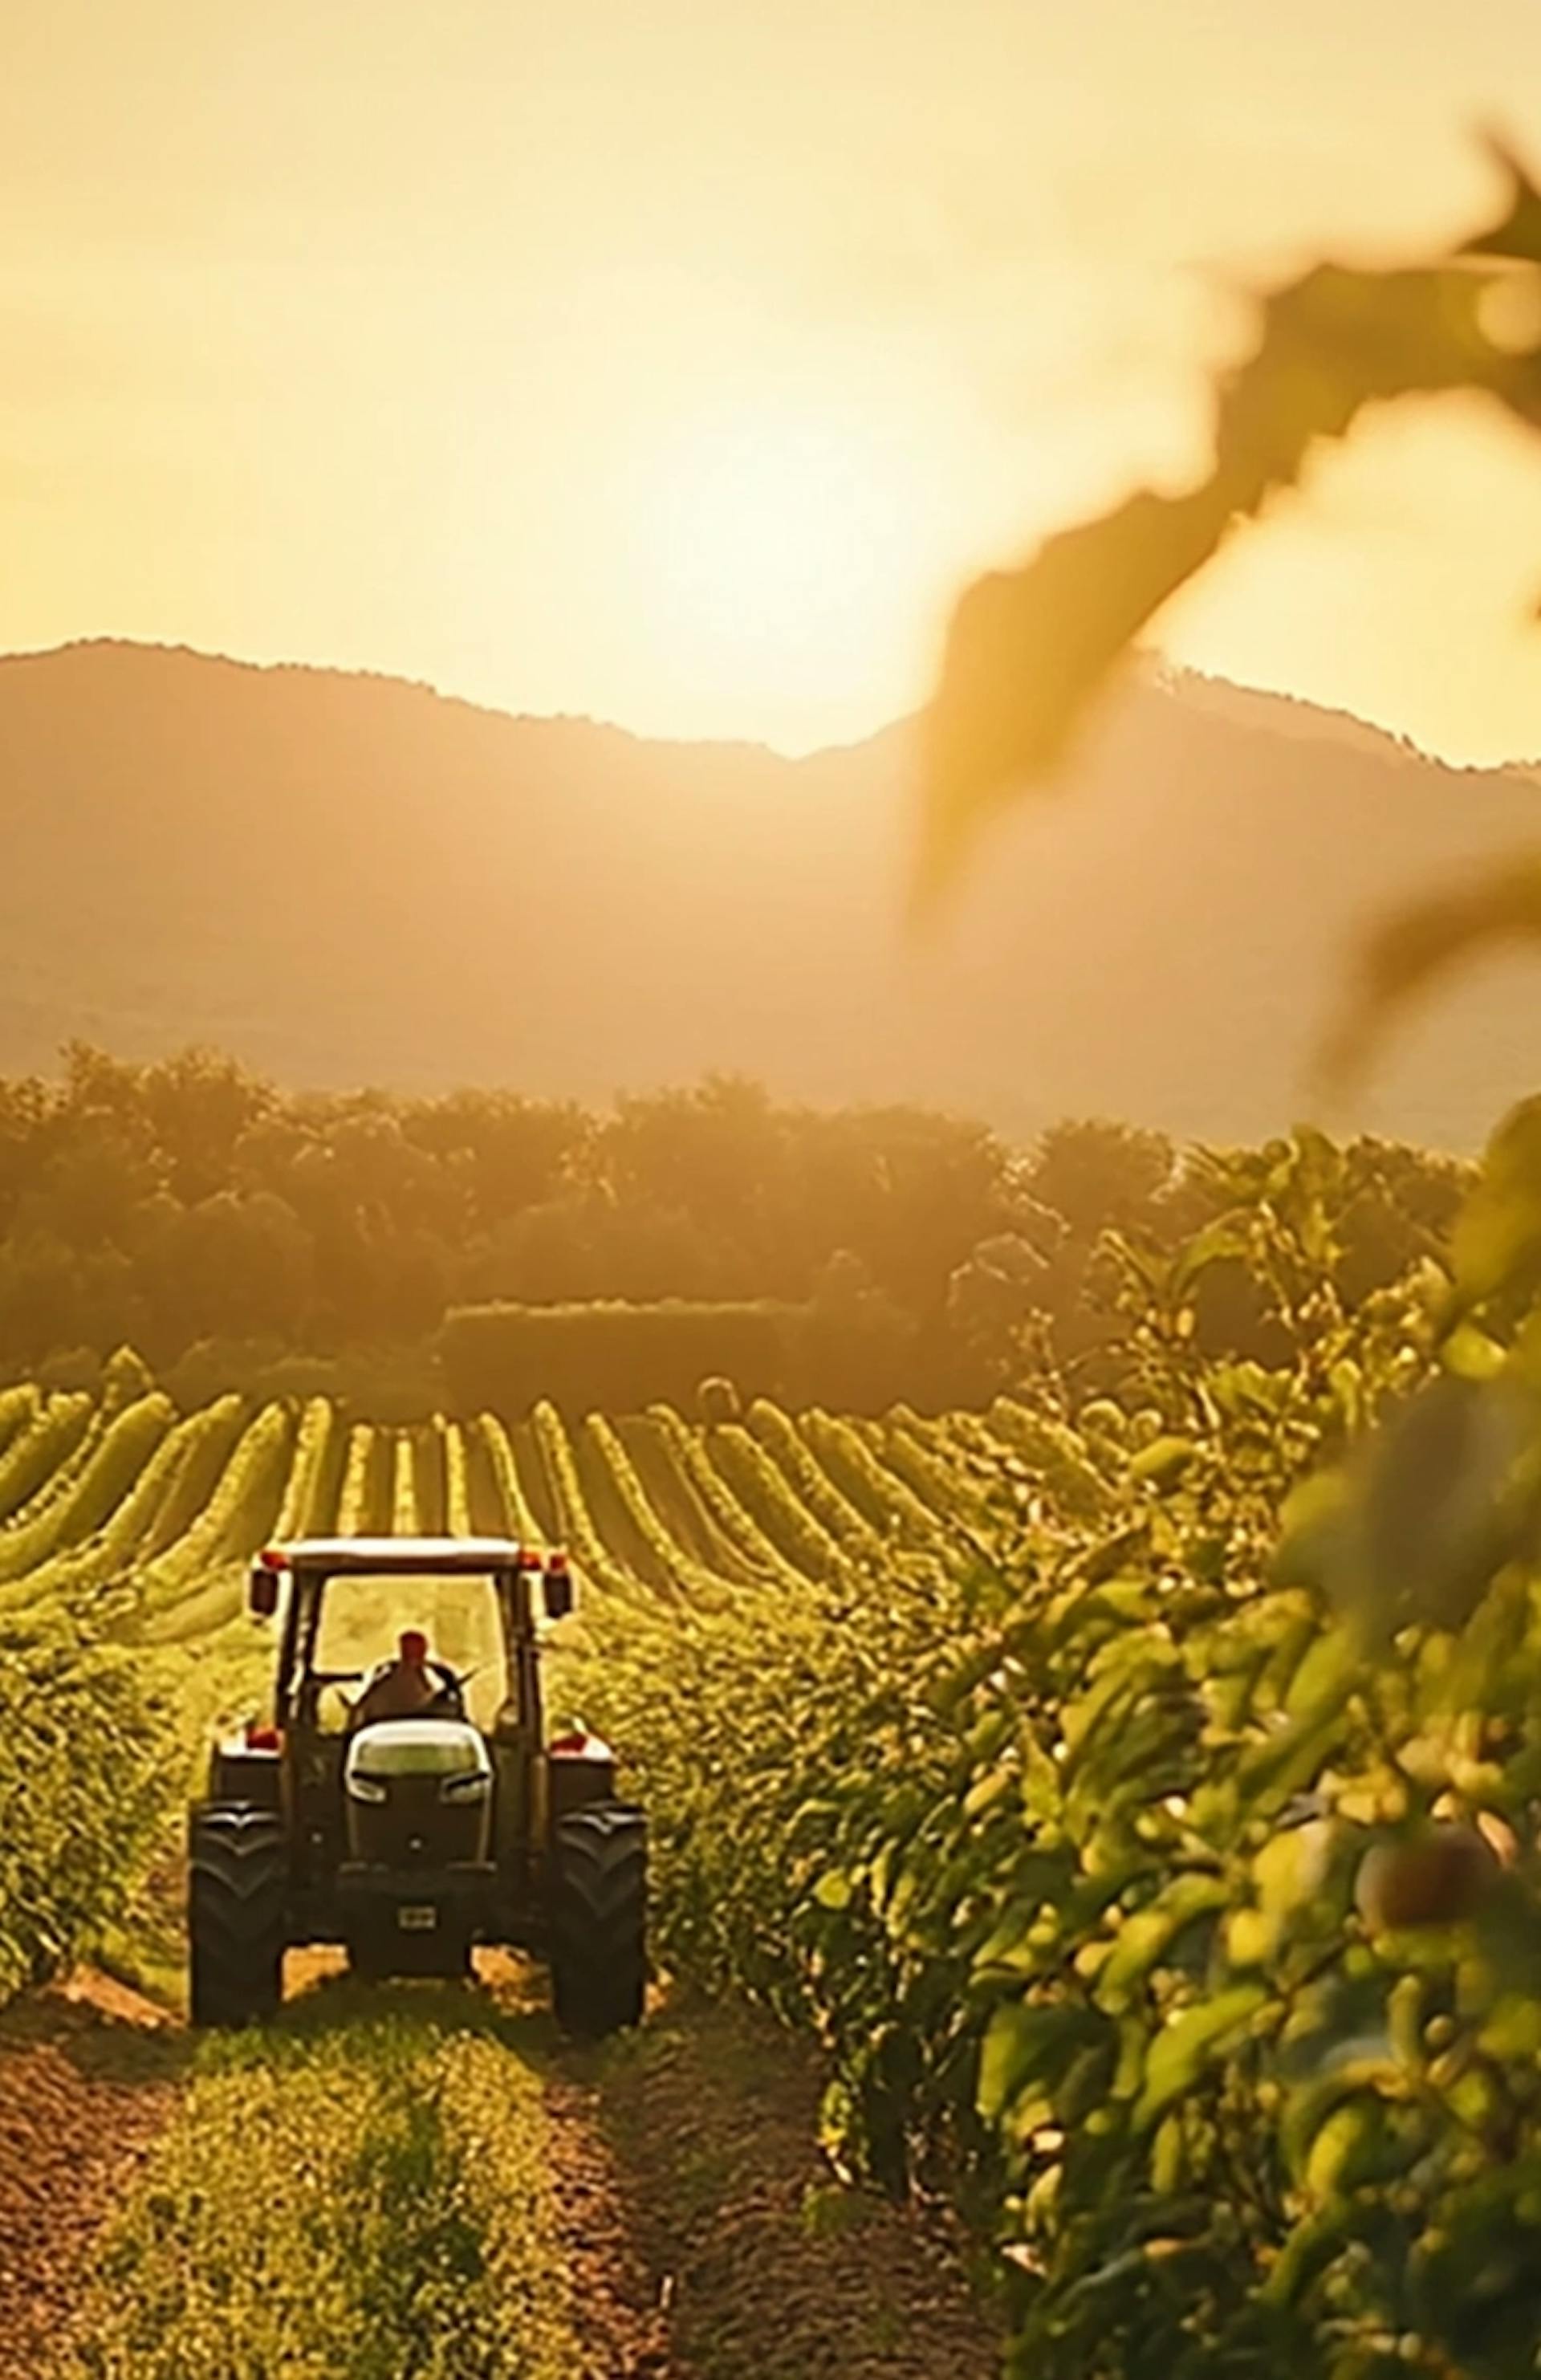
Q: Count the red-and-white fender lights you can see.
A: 2